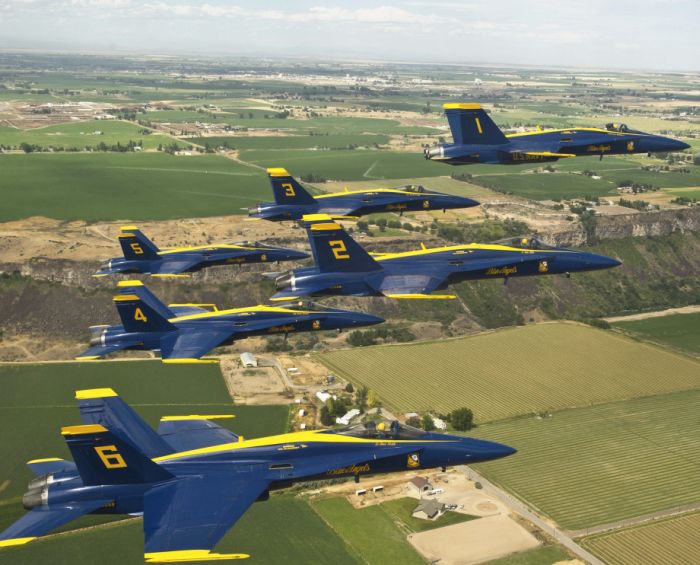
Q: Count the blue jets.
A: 6